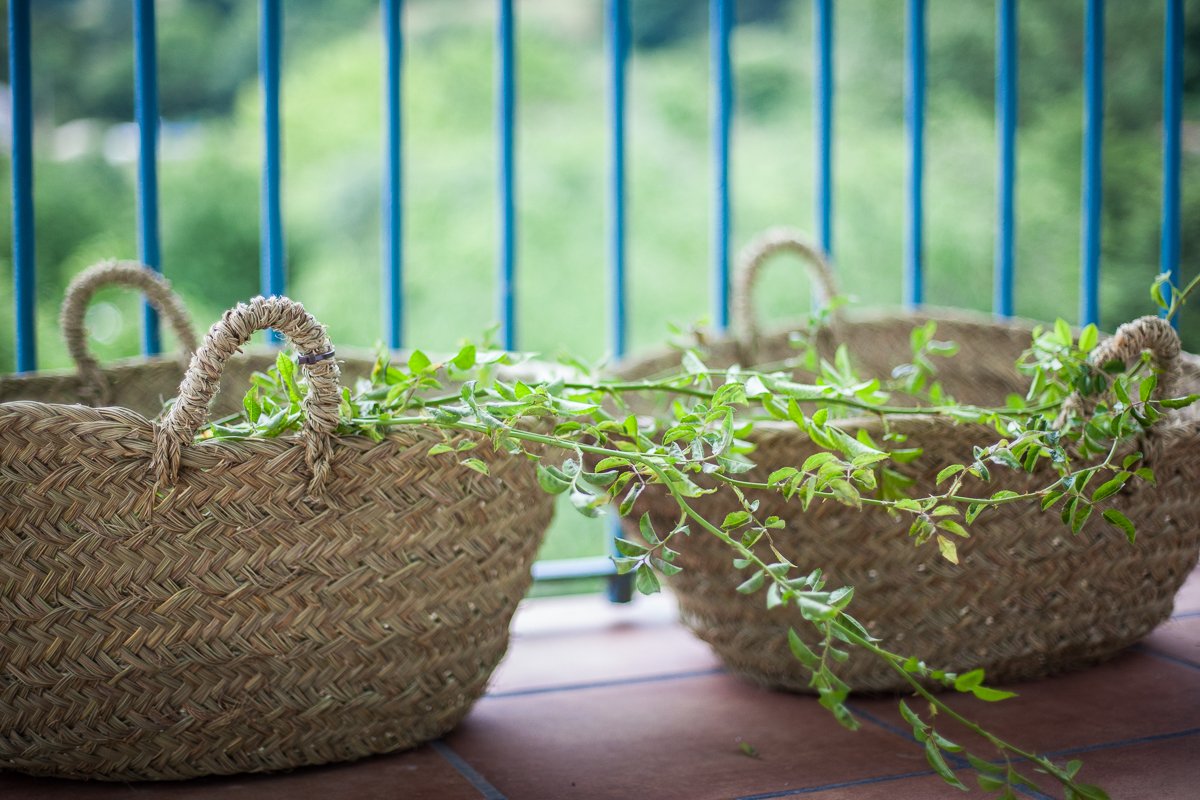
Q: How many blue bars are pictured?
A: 12